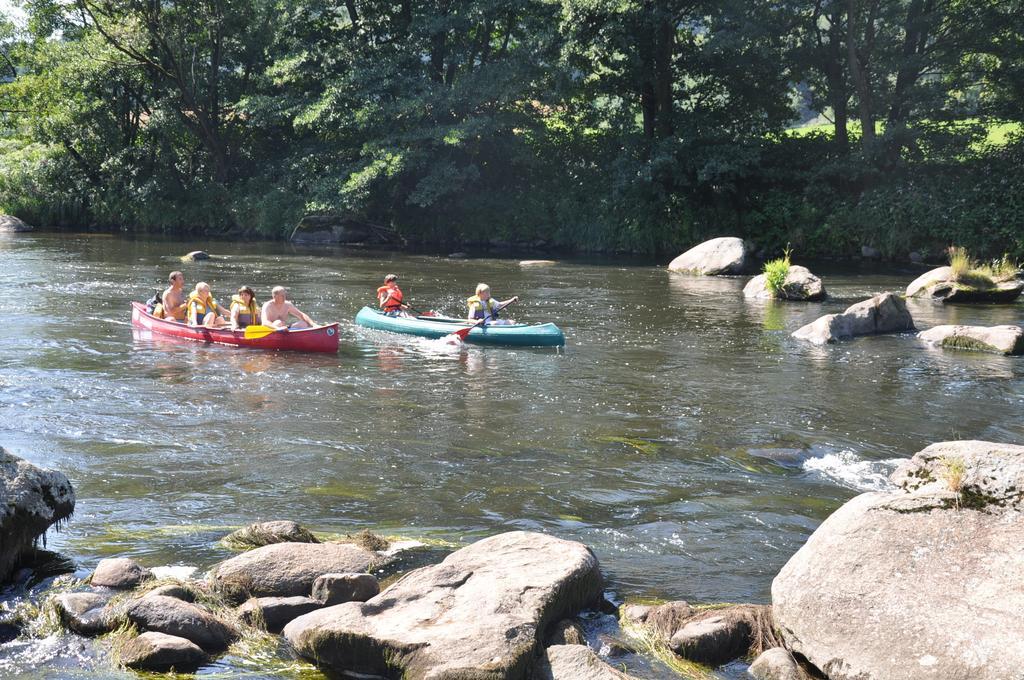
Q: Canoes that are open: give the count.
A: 2